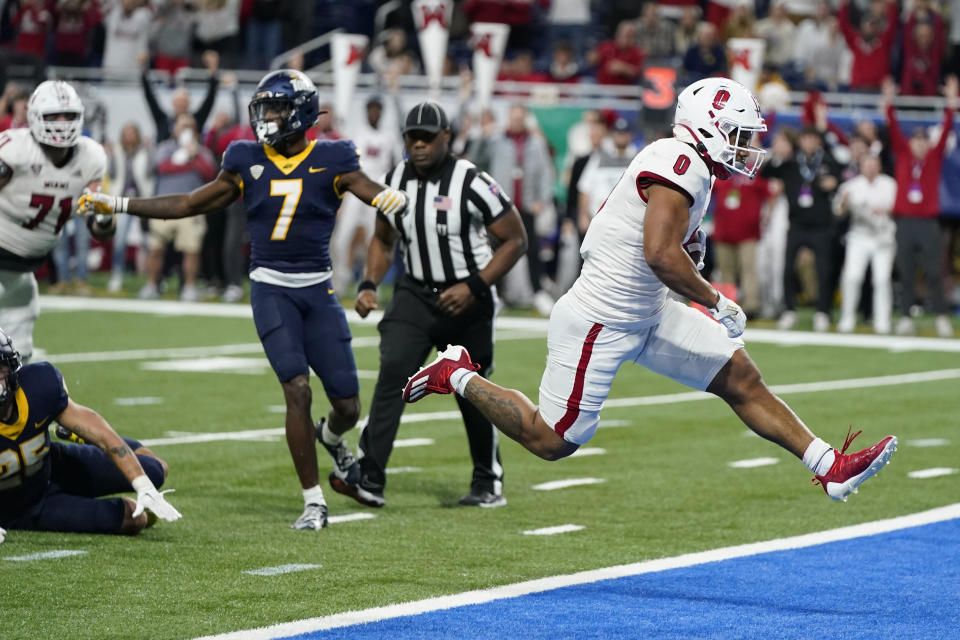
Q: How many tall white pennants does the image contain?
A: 4